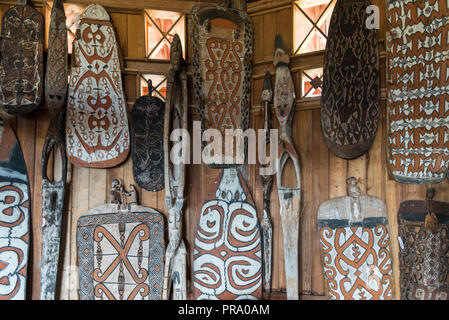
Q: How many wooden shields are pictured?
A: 11